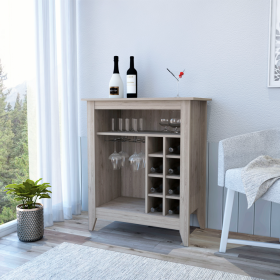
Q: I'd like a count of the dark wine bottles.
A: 8